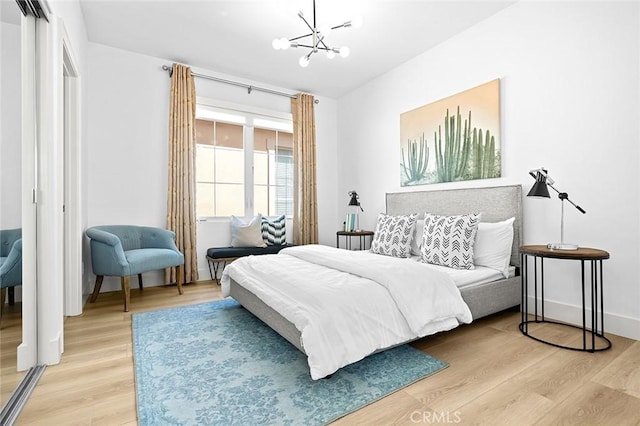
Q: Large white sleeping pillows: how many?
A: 2